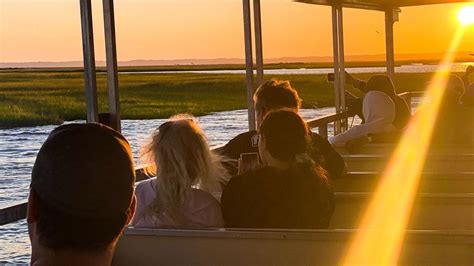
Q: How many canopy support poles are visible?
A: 7